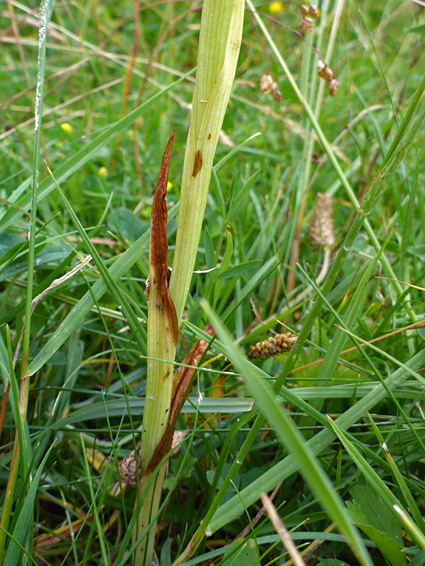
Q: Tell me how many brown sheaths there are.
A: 2